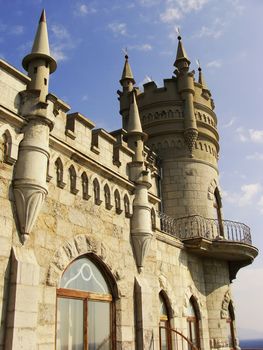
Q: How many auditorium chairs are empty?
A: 0